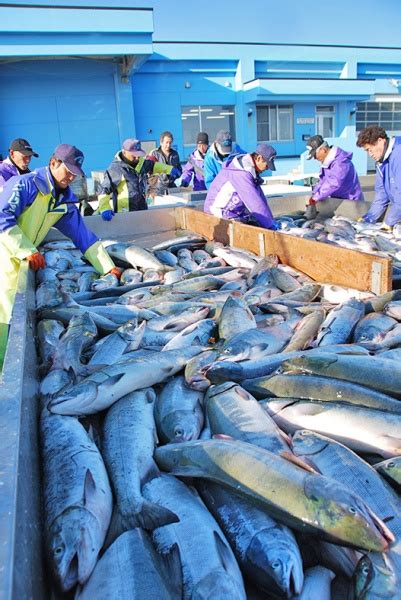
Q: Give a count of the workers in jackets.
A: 9